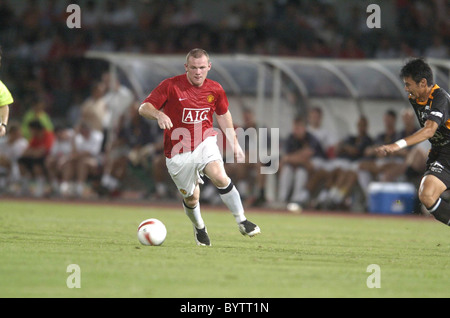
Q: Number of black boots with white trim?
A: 2